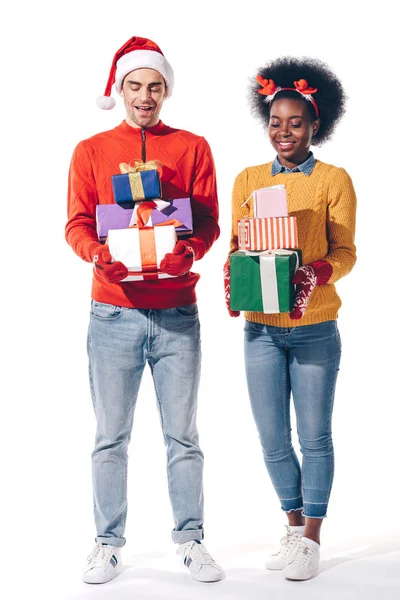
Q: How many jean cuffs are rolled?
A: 2